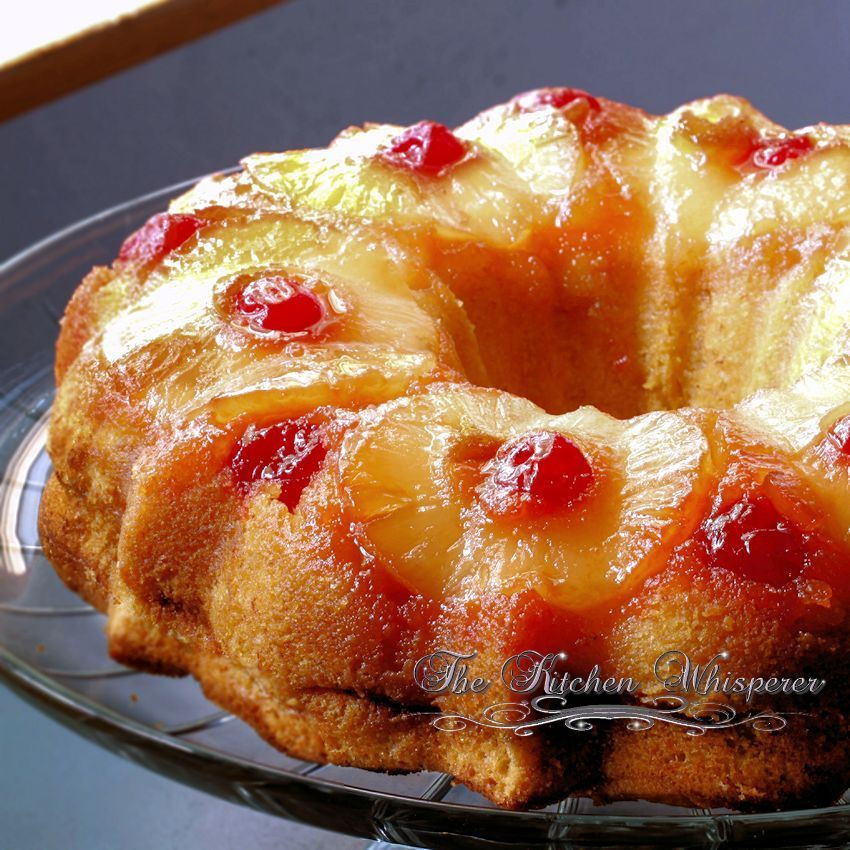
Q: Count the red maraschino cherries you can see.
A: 9